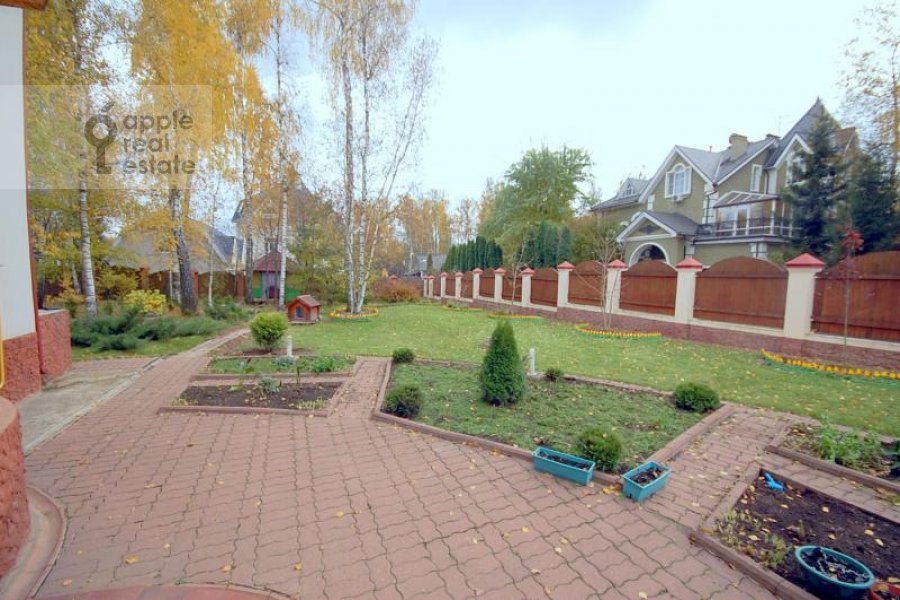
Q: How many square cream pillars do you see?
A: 11